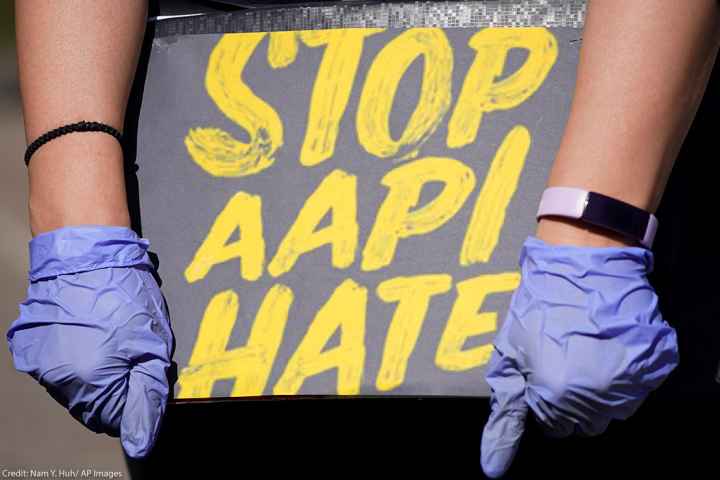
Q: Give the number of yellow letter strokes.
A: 12